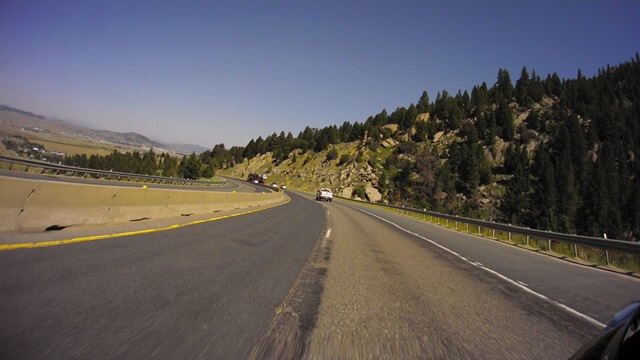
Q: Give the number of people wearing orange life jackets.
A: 0